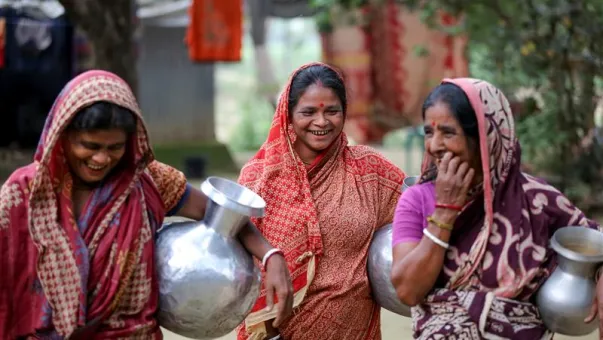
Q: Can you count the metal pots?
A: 3